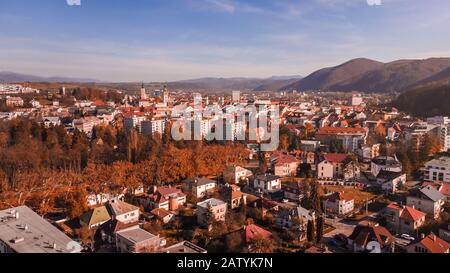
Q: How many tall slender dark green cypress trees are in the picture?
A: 2